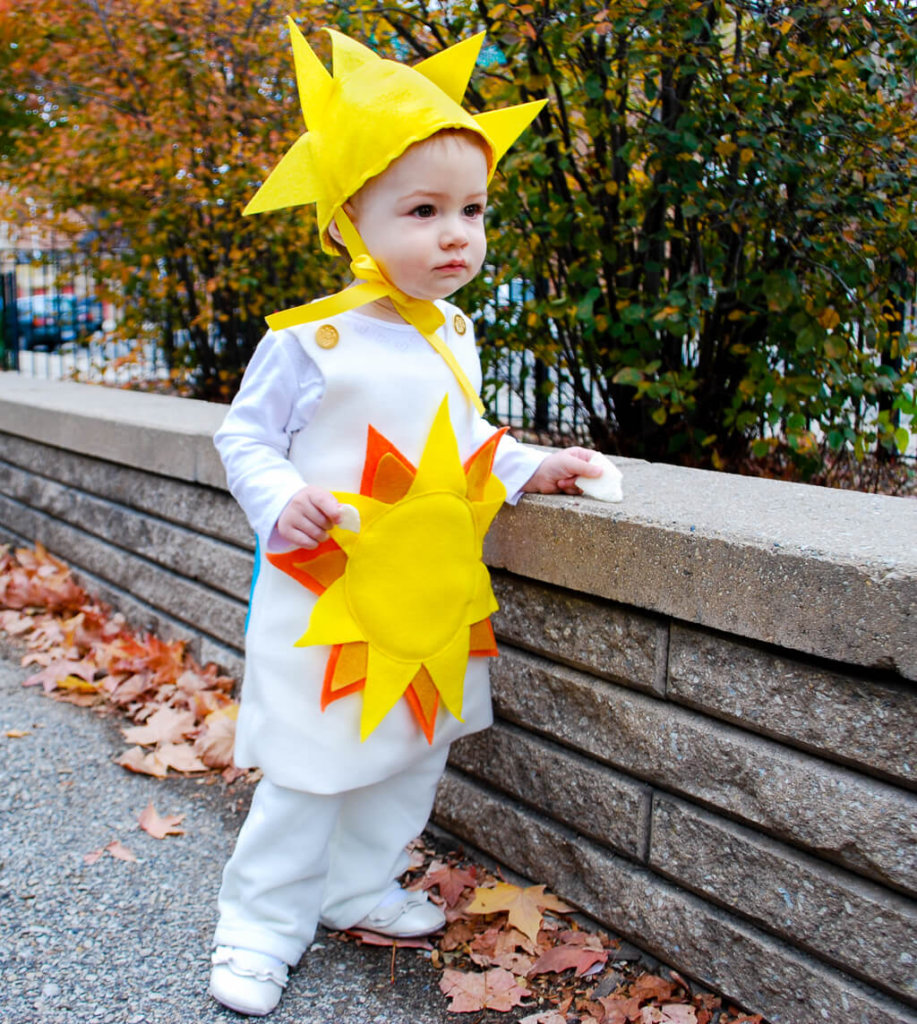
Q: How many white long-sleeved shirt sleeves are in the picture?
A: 2